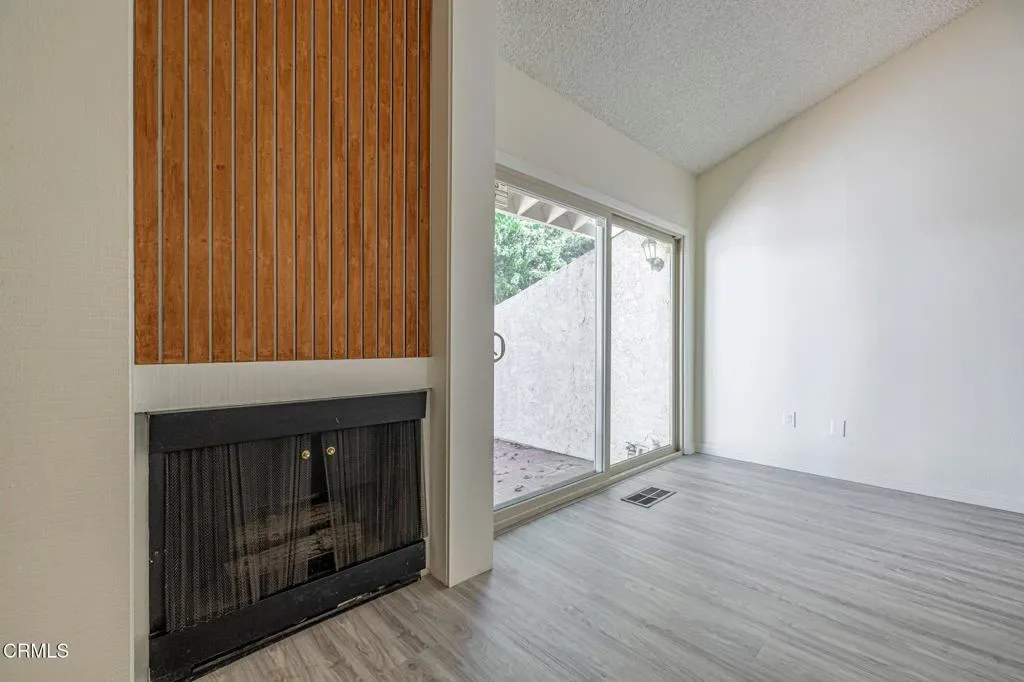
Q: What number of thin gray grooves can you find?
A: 15